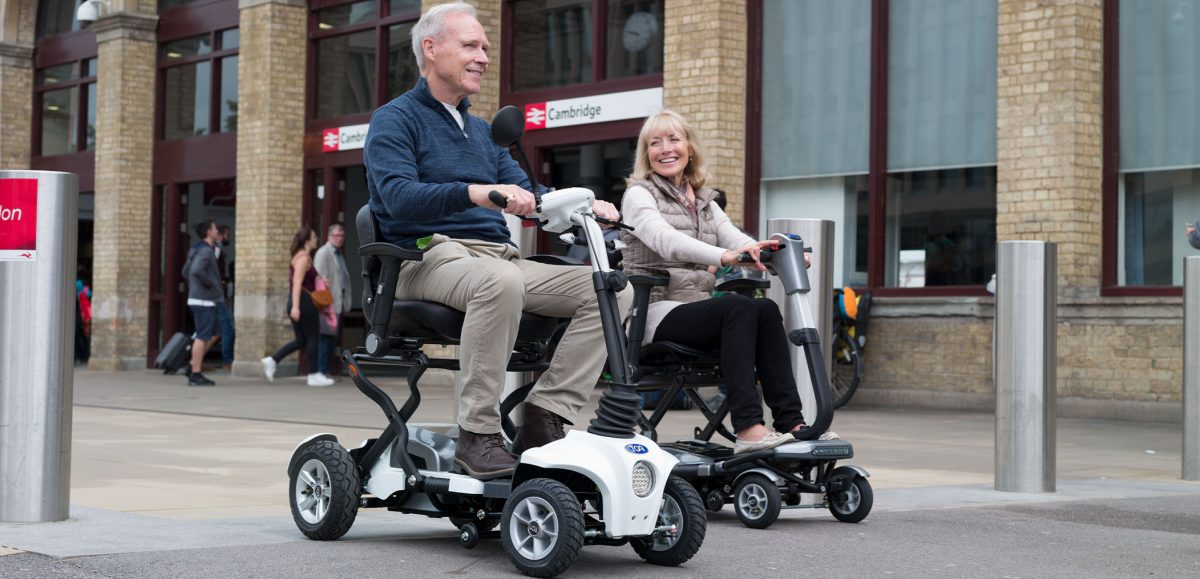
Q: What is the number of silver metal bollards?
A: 5